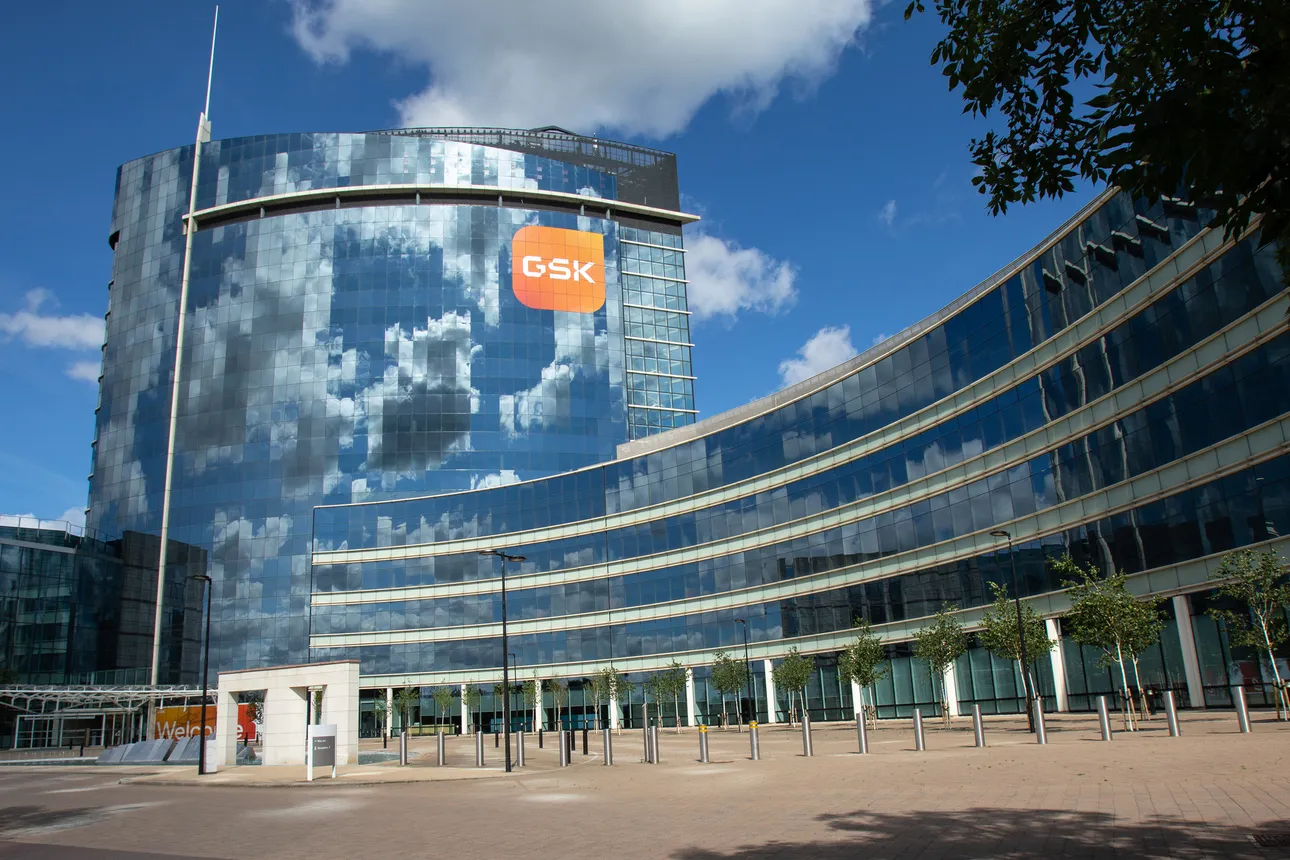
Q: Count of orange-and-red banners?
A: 1